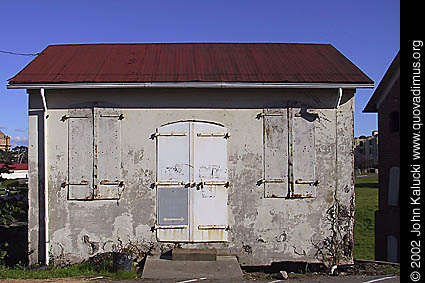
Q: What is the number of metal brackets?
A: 14